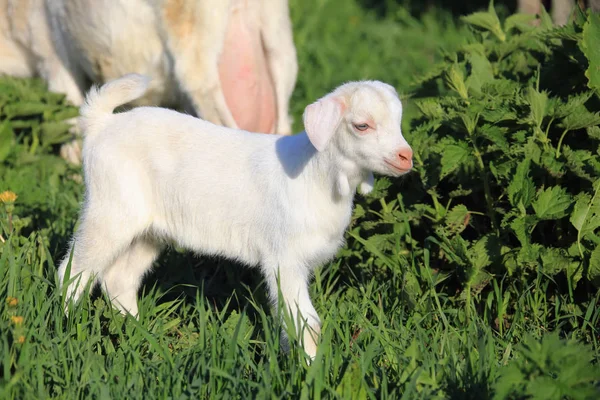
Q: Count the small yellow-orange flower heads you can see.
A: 4